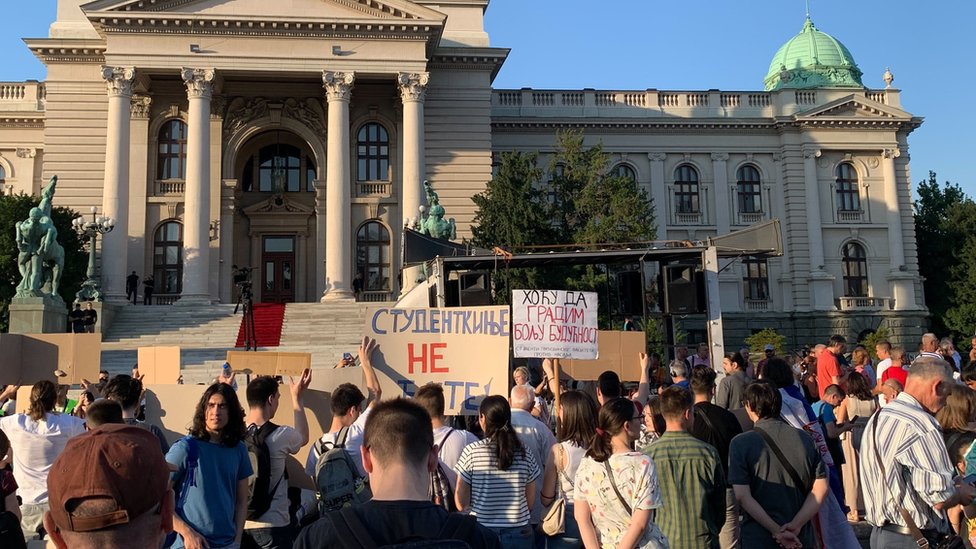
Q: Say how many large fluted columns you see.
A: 4